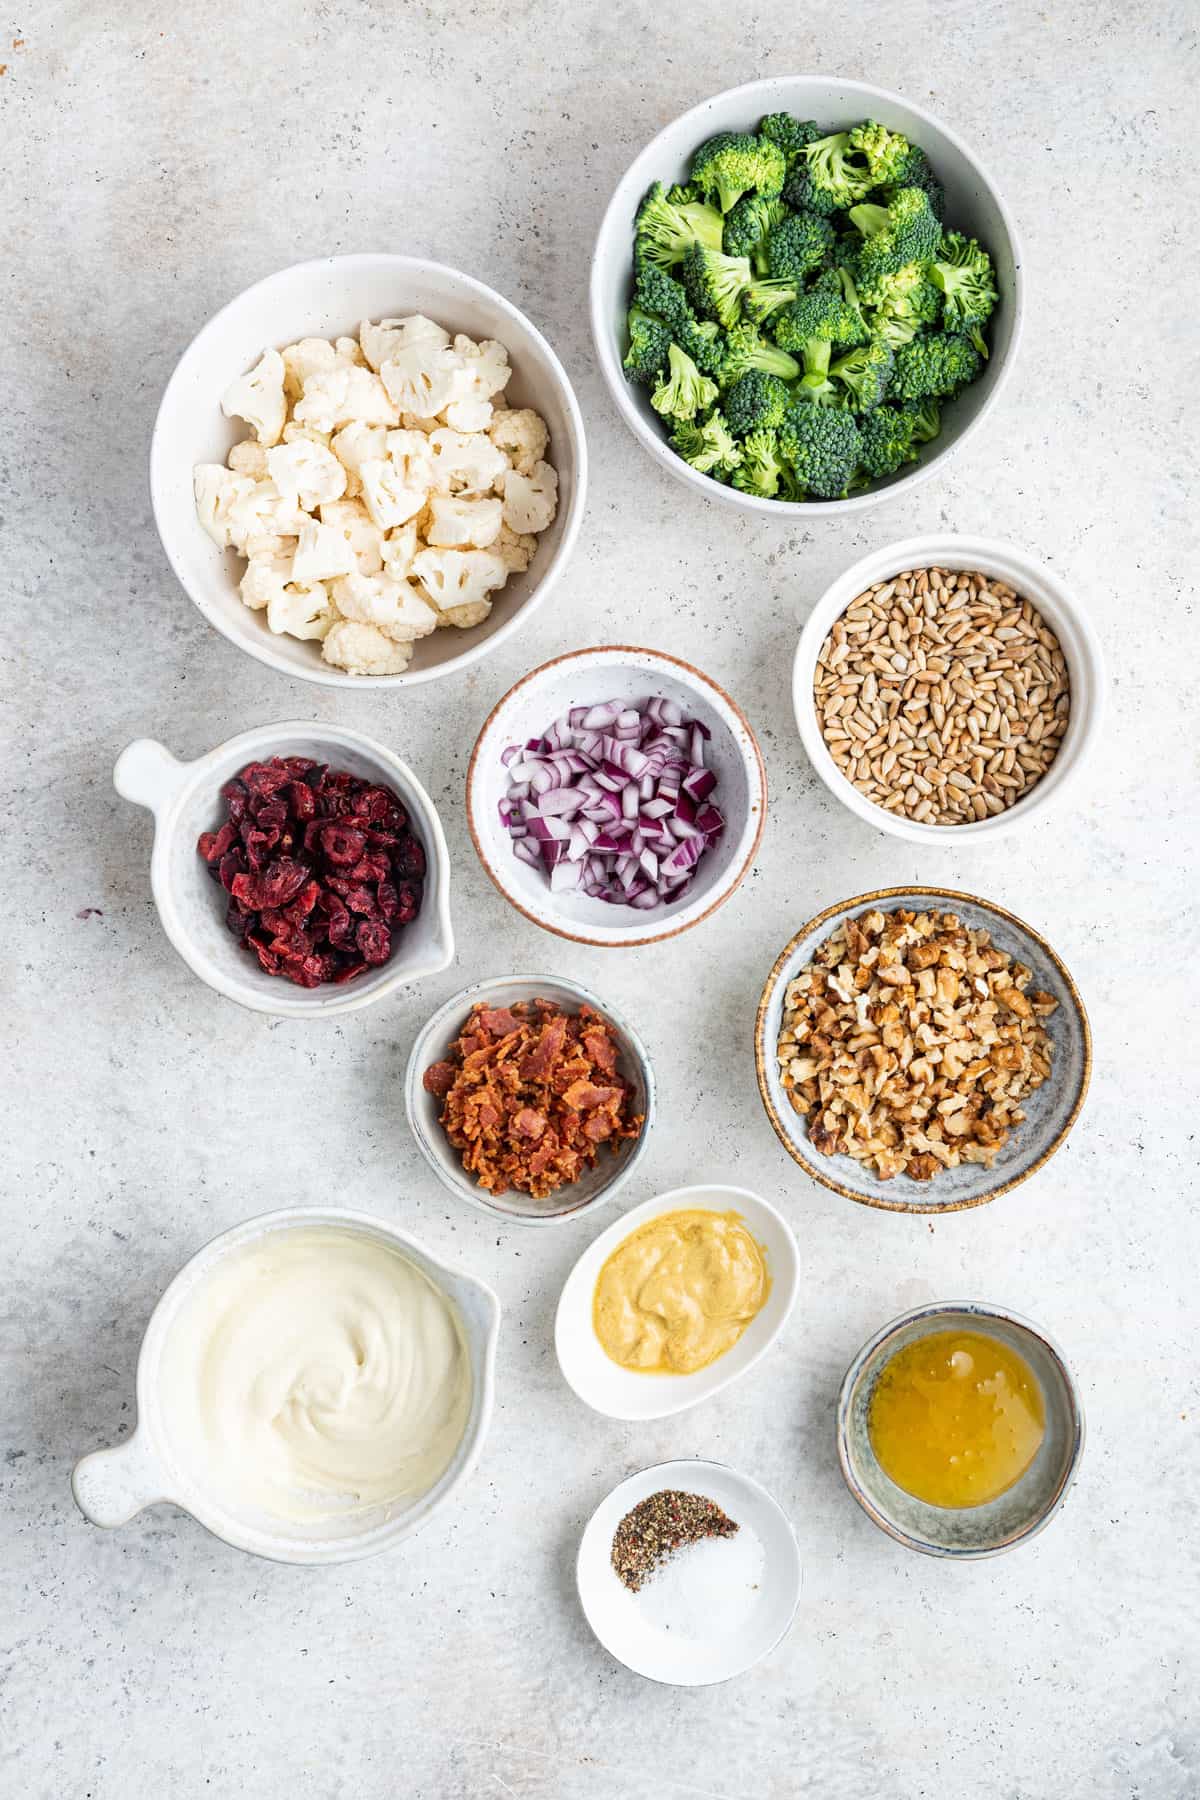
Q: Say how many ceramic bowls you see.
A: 11